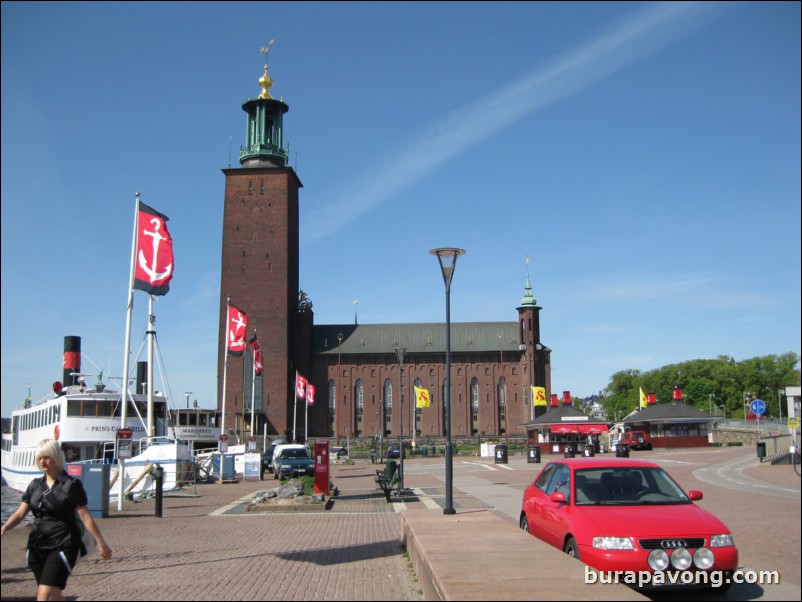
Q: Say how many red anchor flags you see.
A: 5